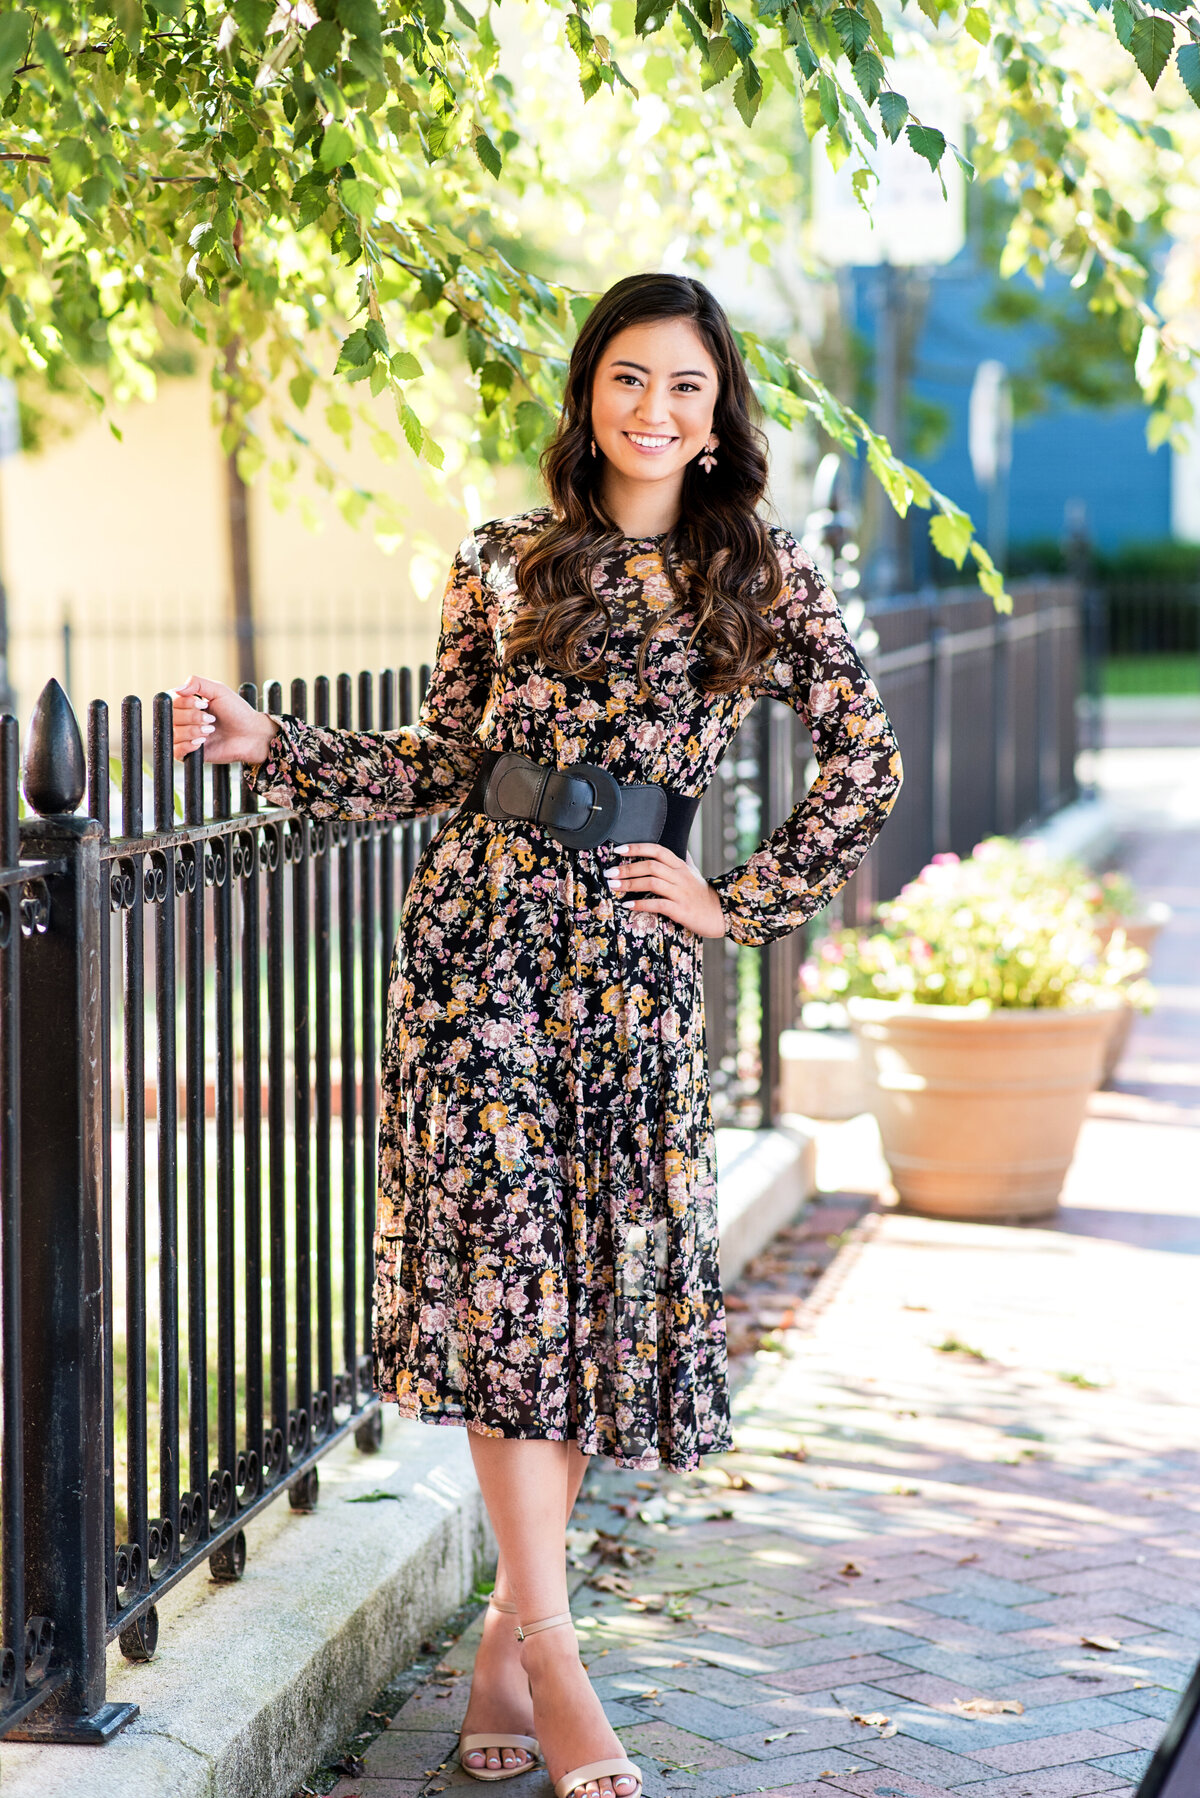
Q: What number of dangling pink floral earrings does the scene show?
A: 2